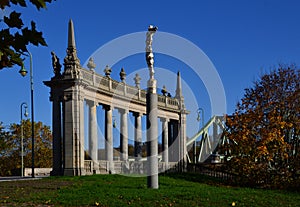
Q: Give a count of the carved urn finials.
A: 5